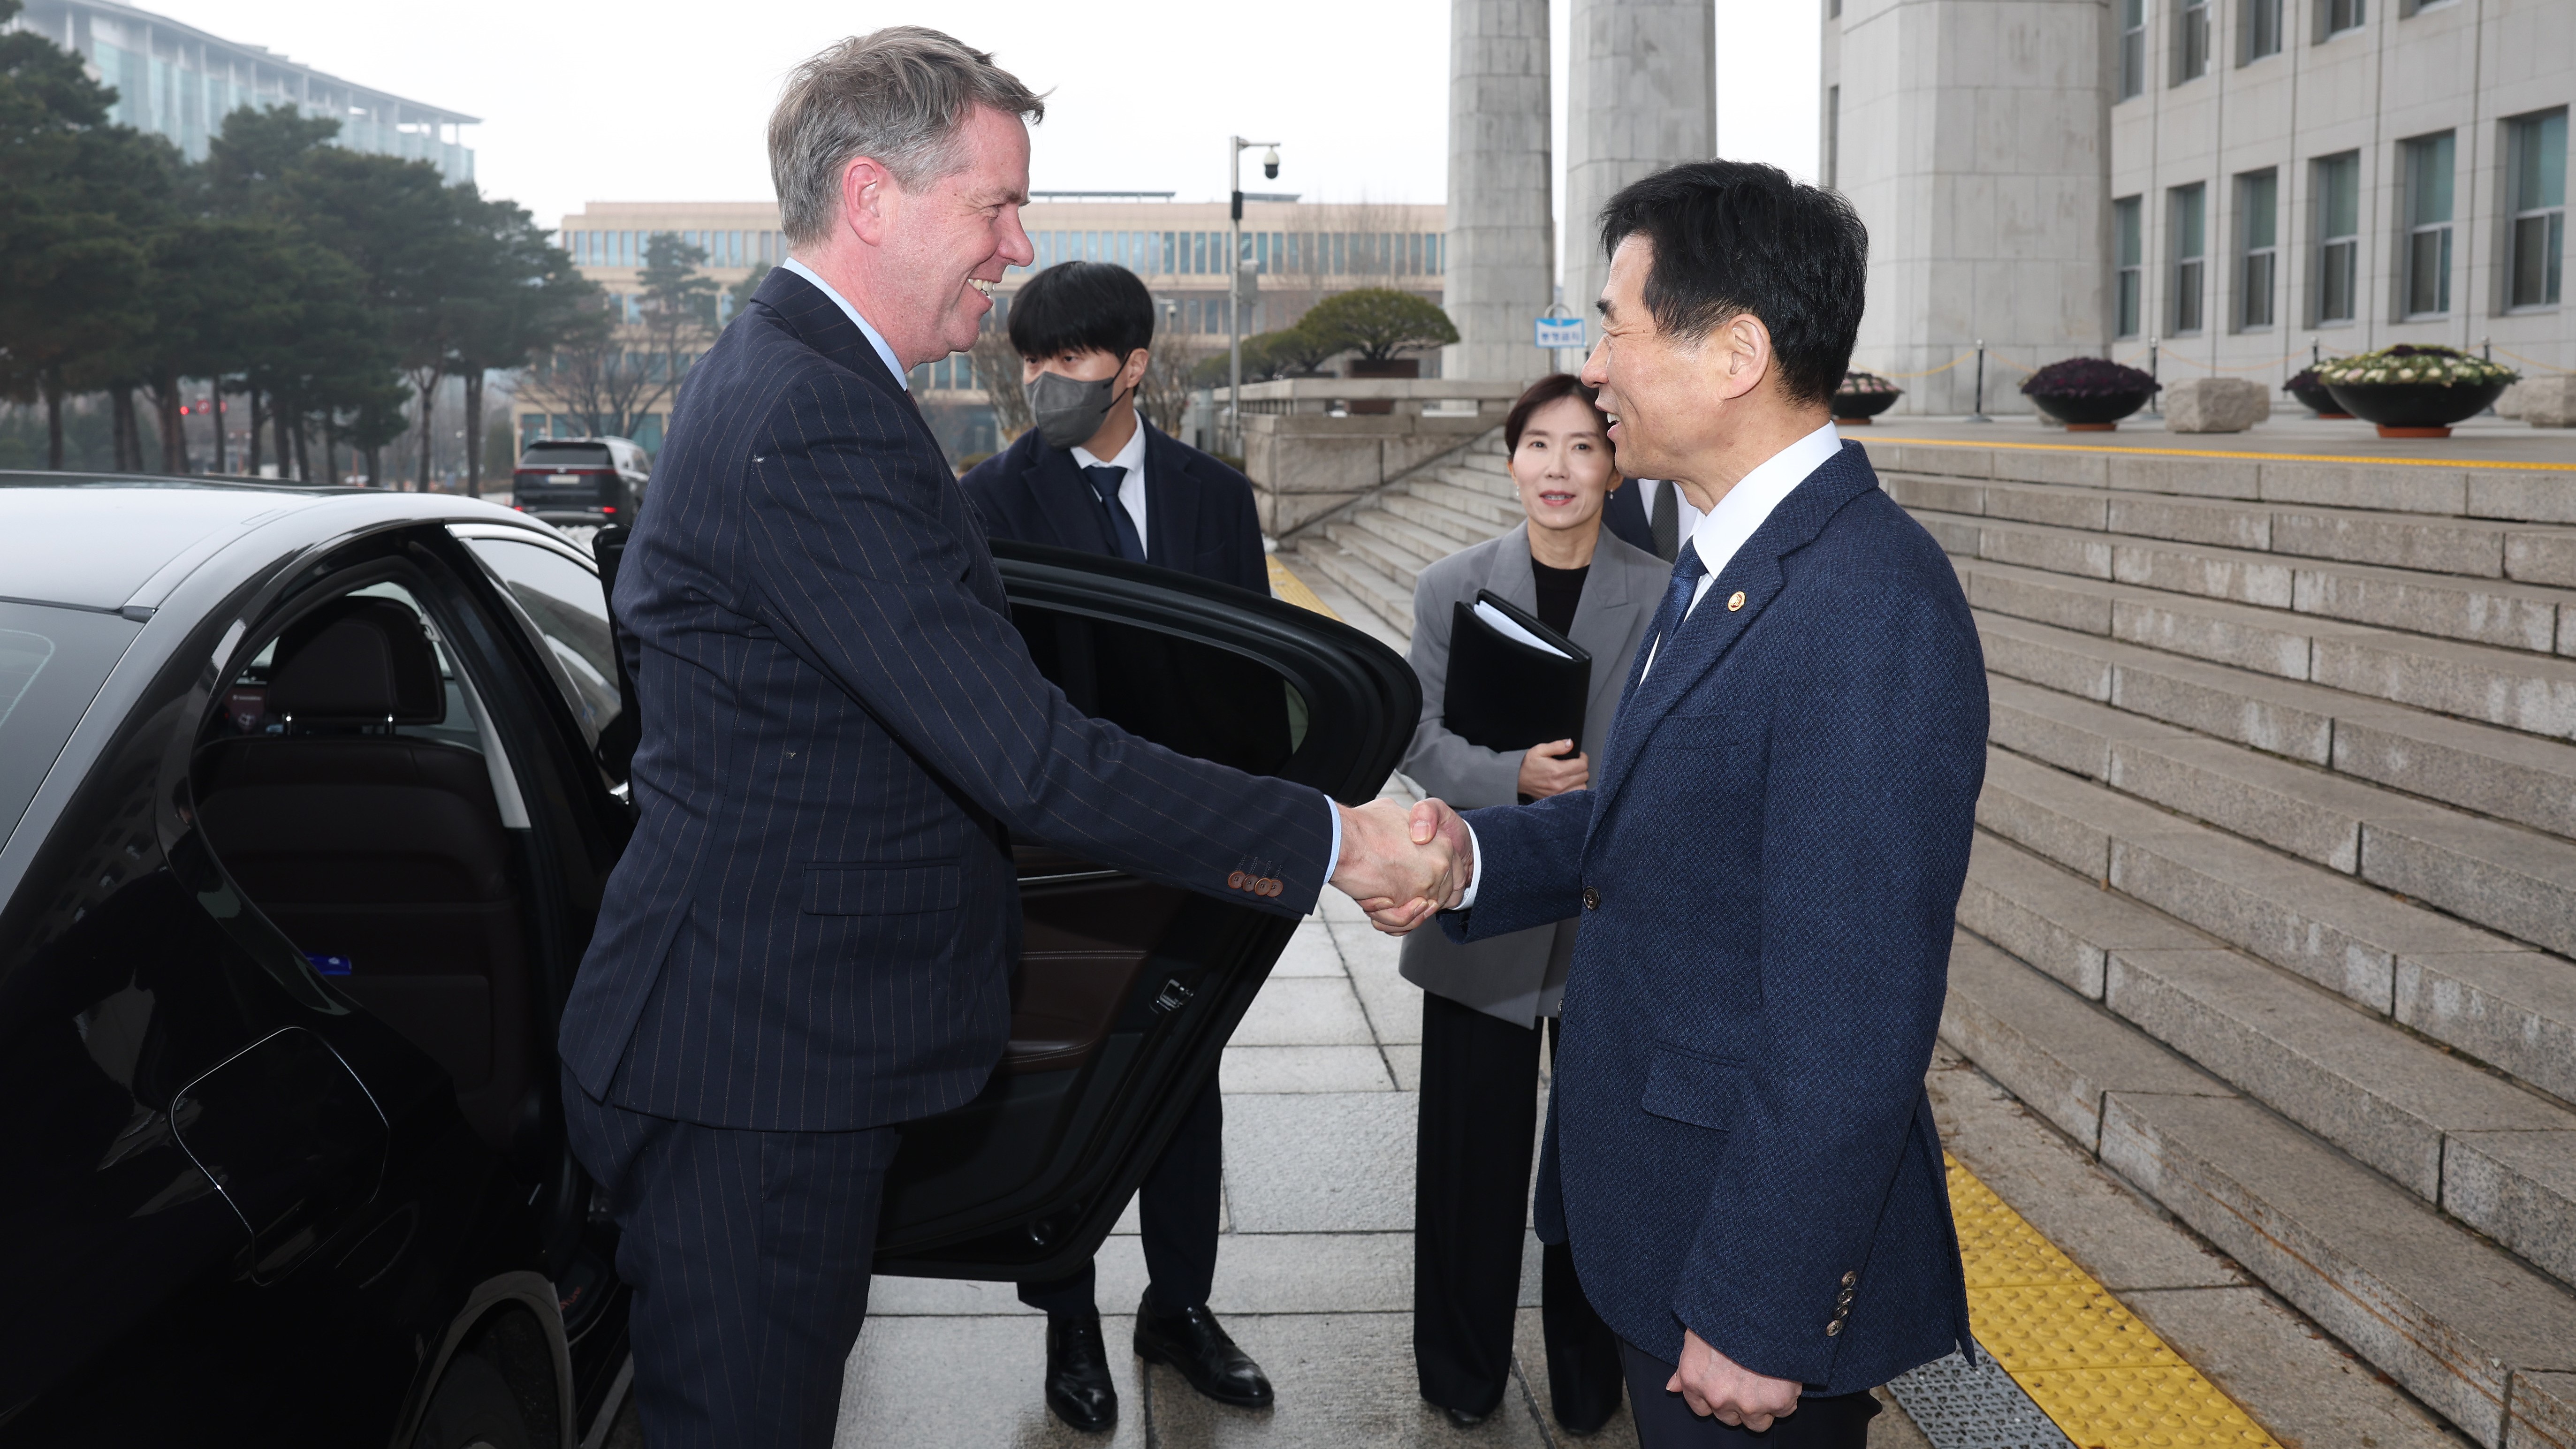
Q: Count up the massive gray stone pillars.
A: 3